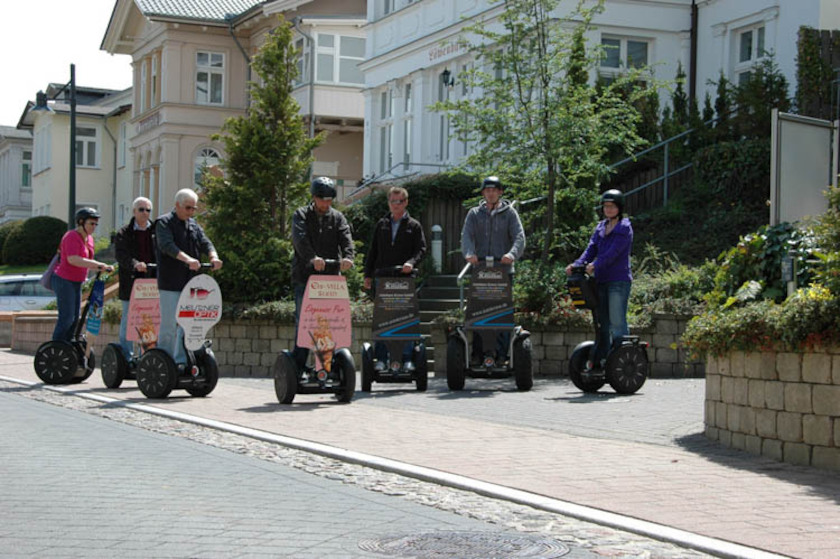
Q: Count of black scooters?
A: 7